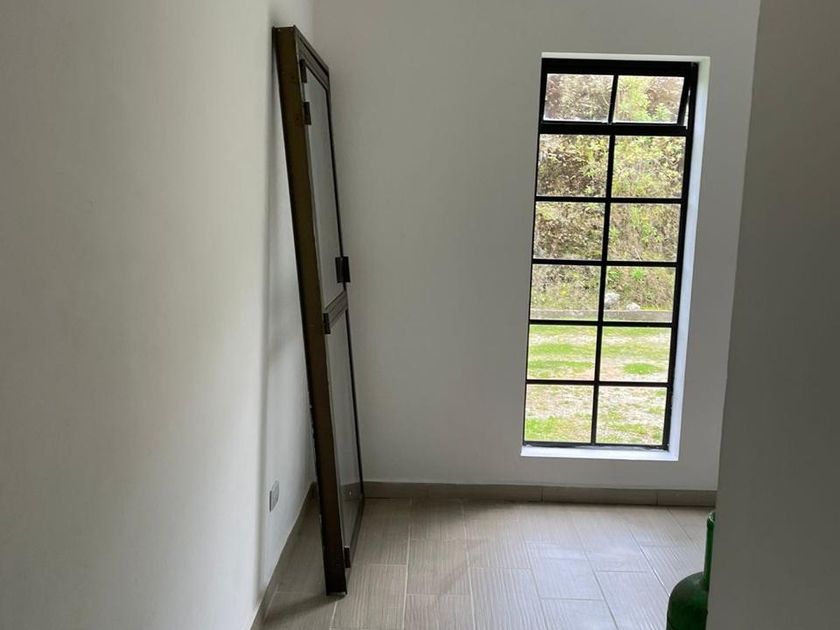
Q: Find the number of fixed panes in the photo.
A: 10